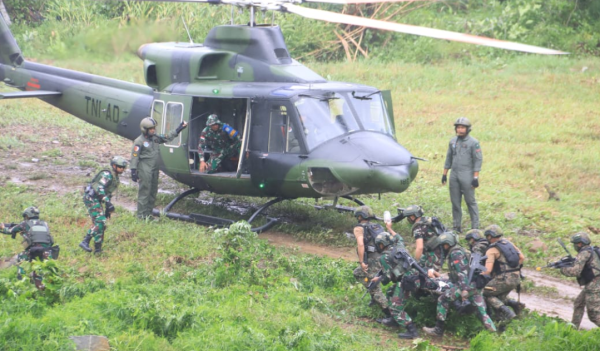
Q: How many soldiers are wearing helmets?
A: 11